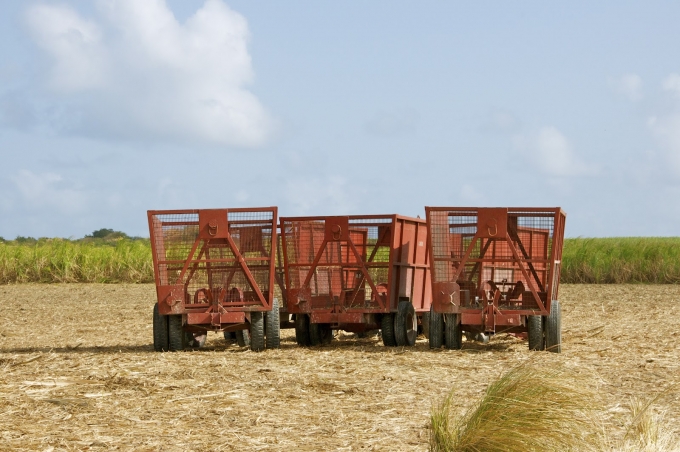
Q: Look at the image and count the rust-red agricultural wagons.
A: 3